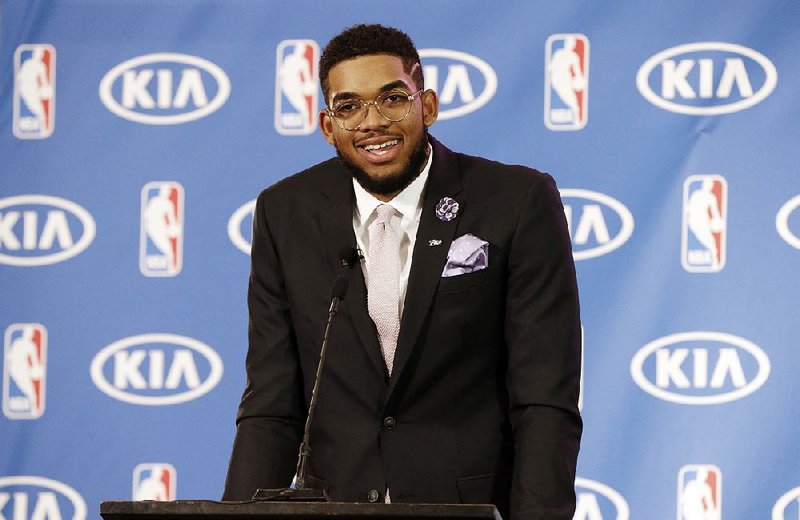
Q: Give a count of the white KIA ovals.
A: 12